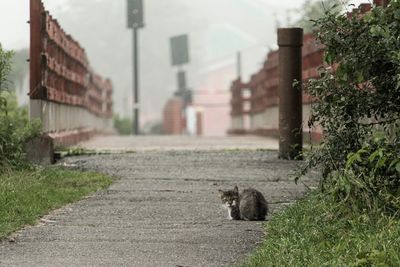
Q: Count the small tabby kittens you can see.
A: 1